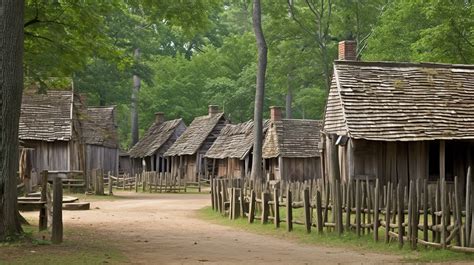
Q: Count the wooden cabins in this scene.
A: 7